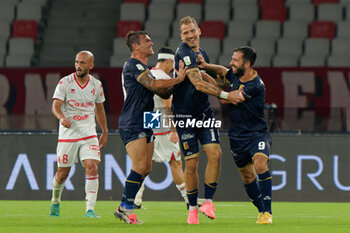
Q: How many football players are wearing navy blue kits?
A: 3